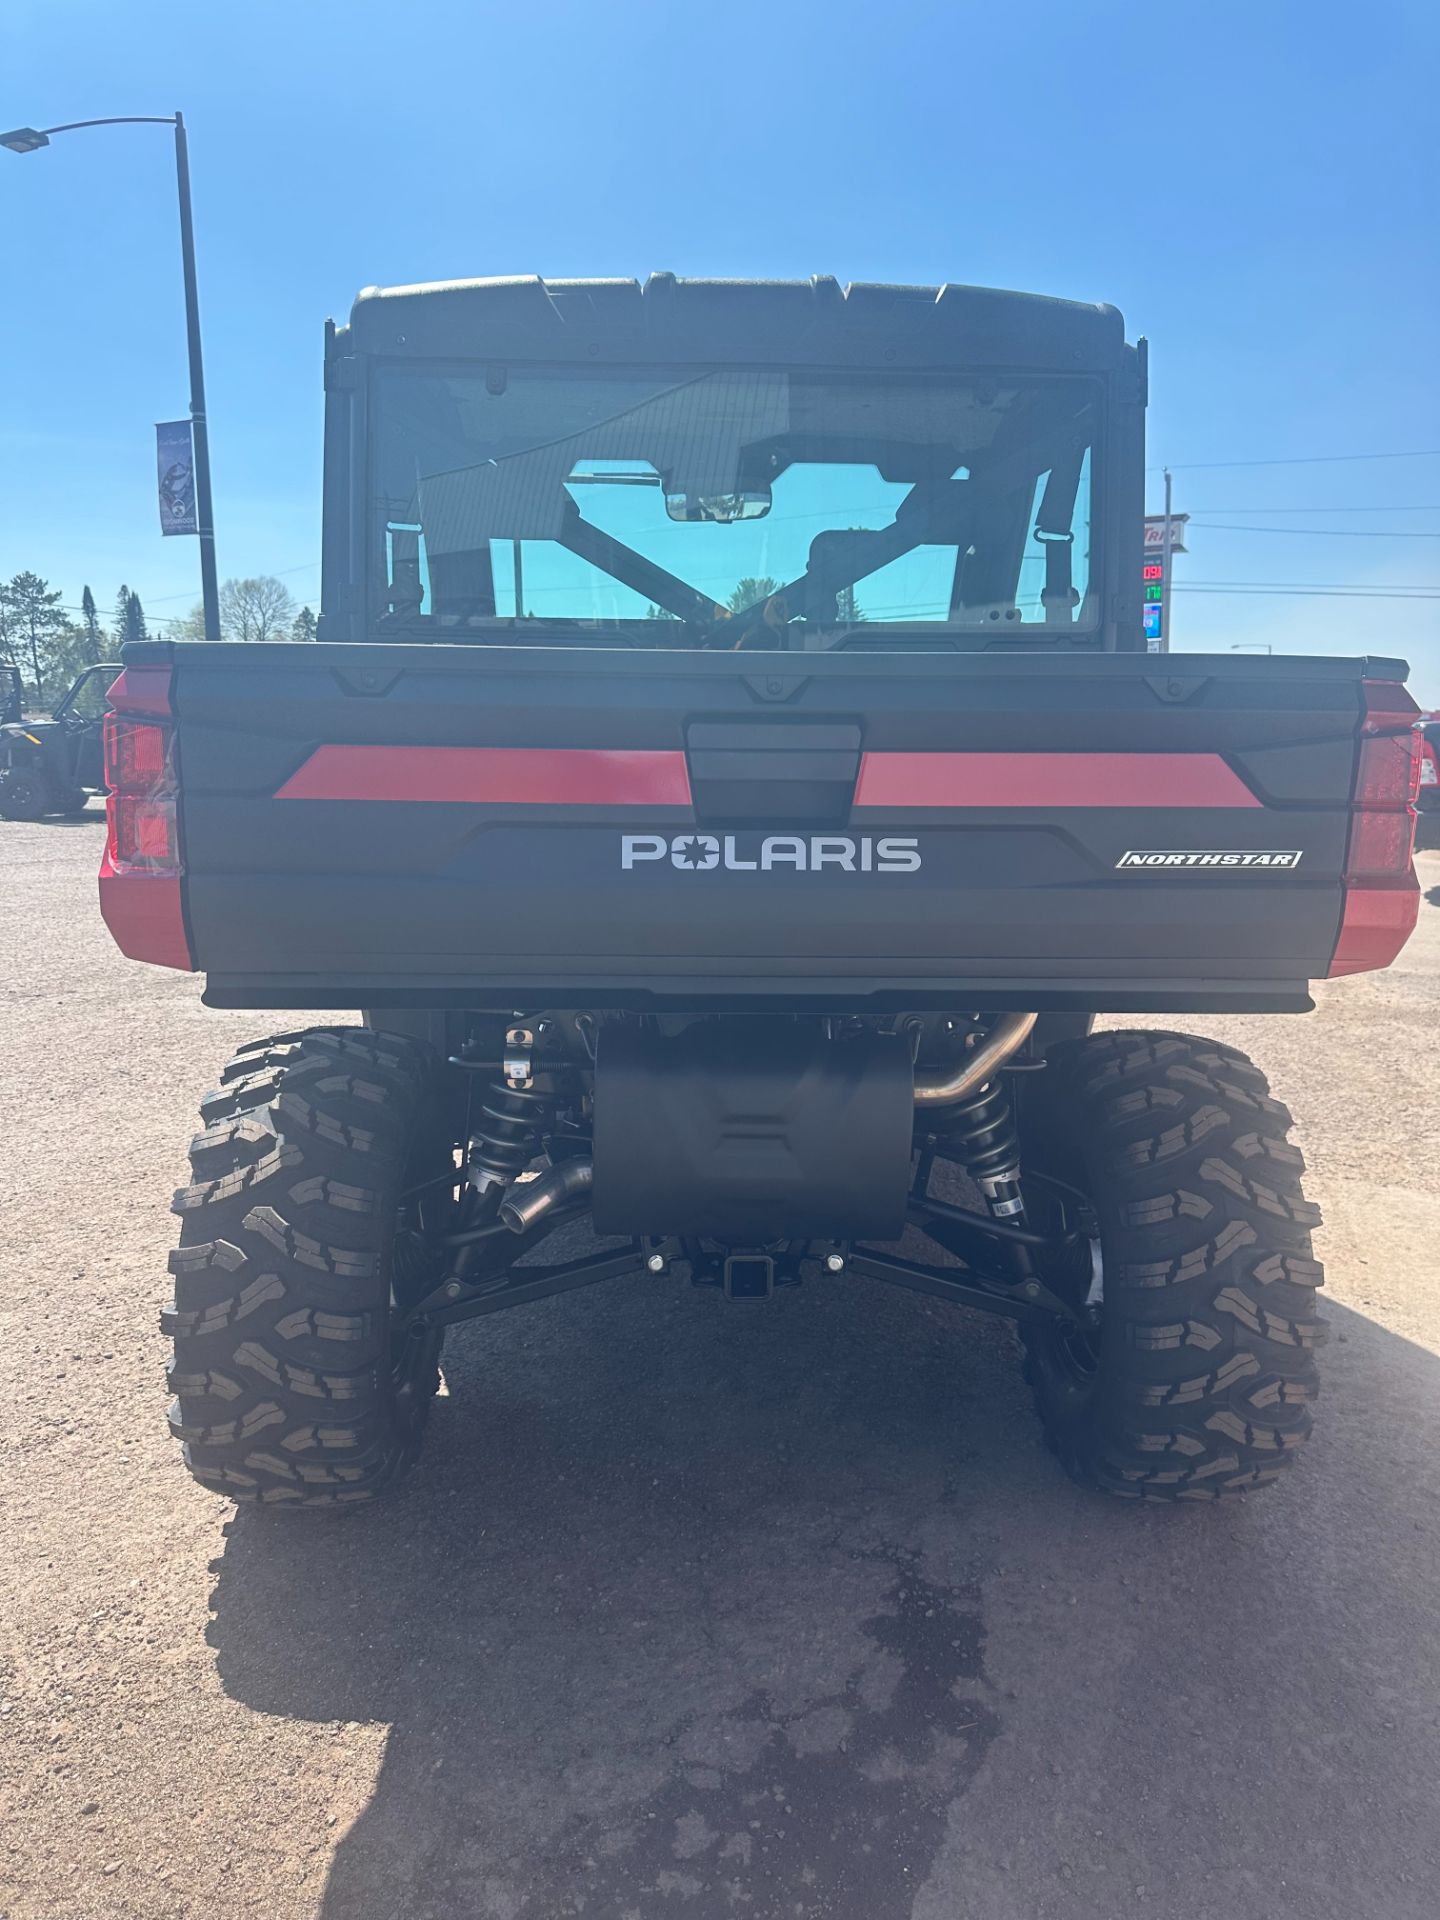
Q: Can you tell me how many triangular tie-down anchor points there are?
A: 3